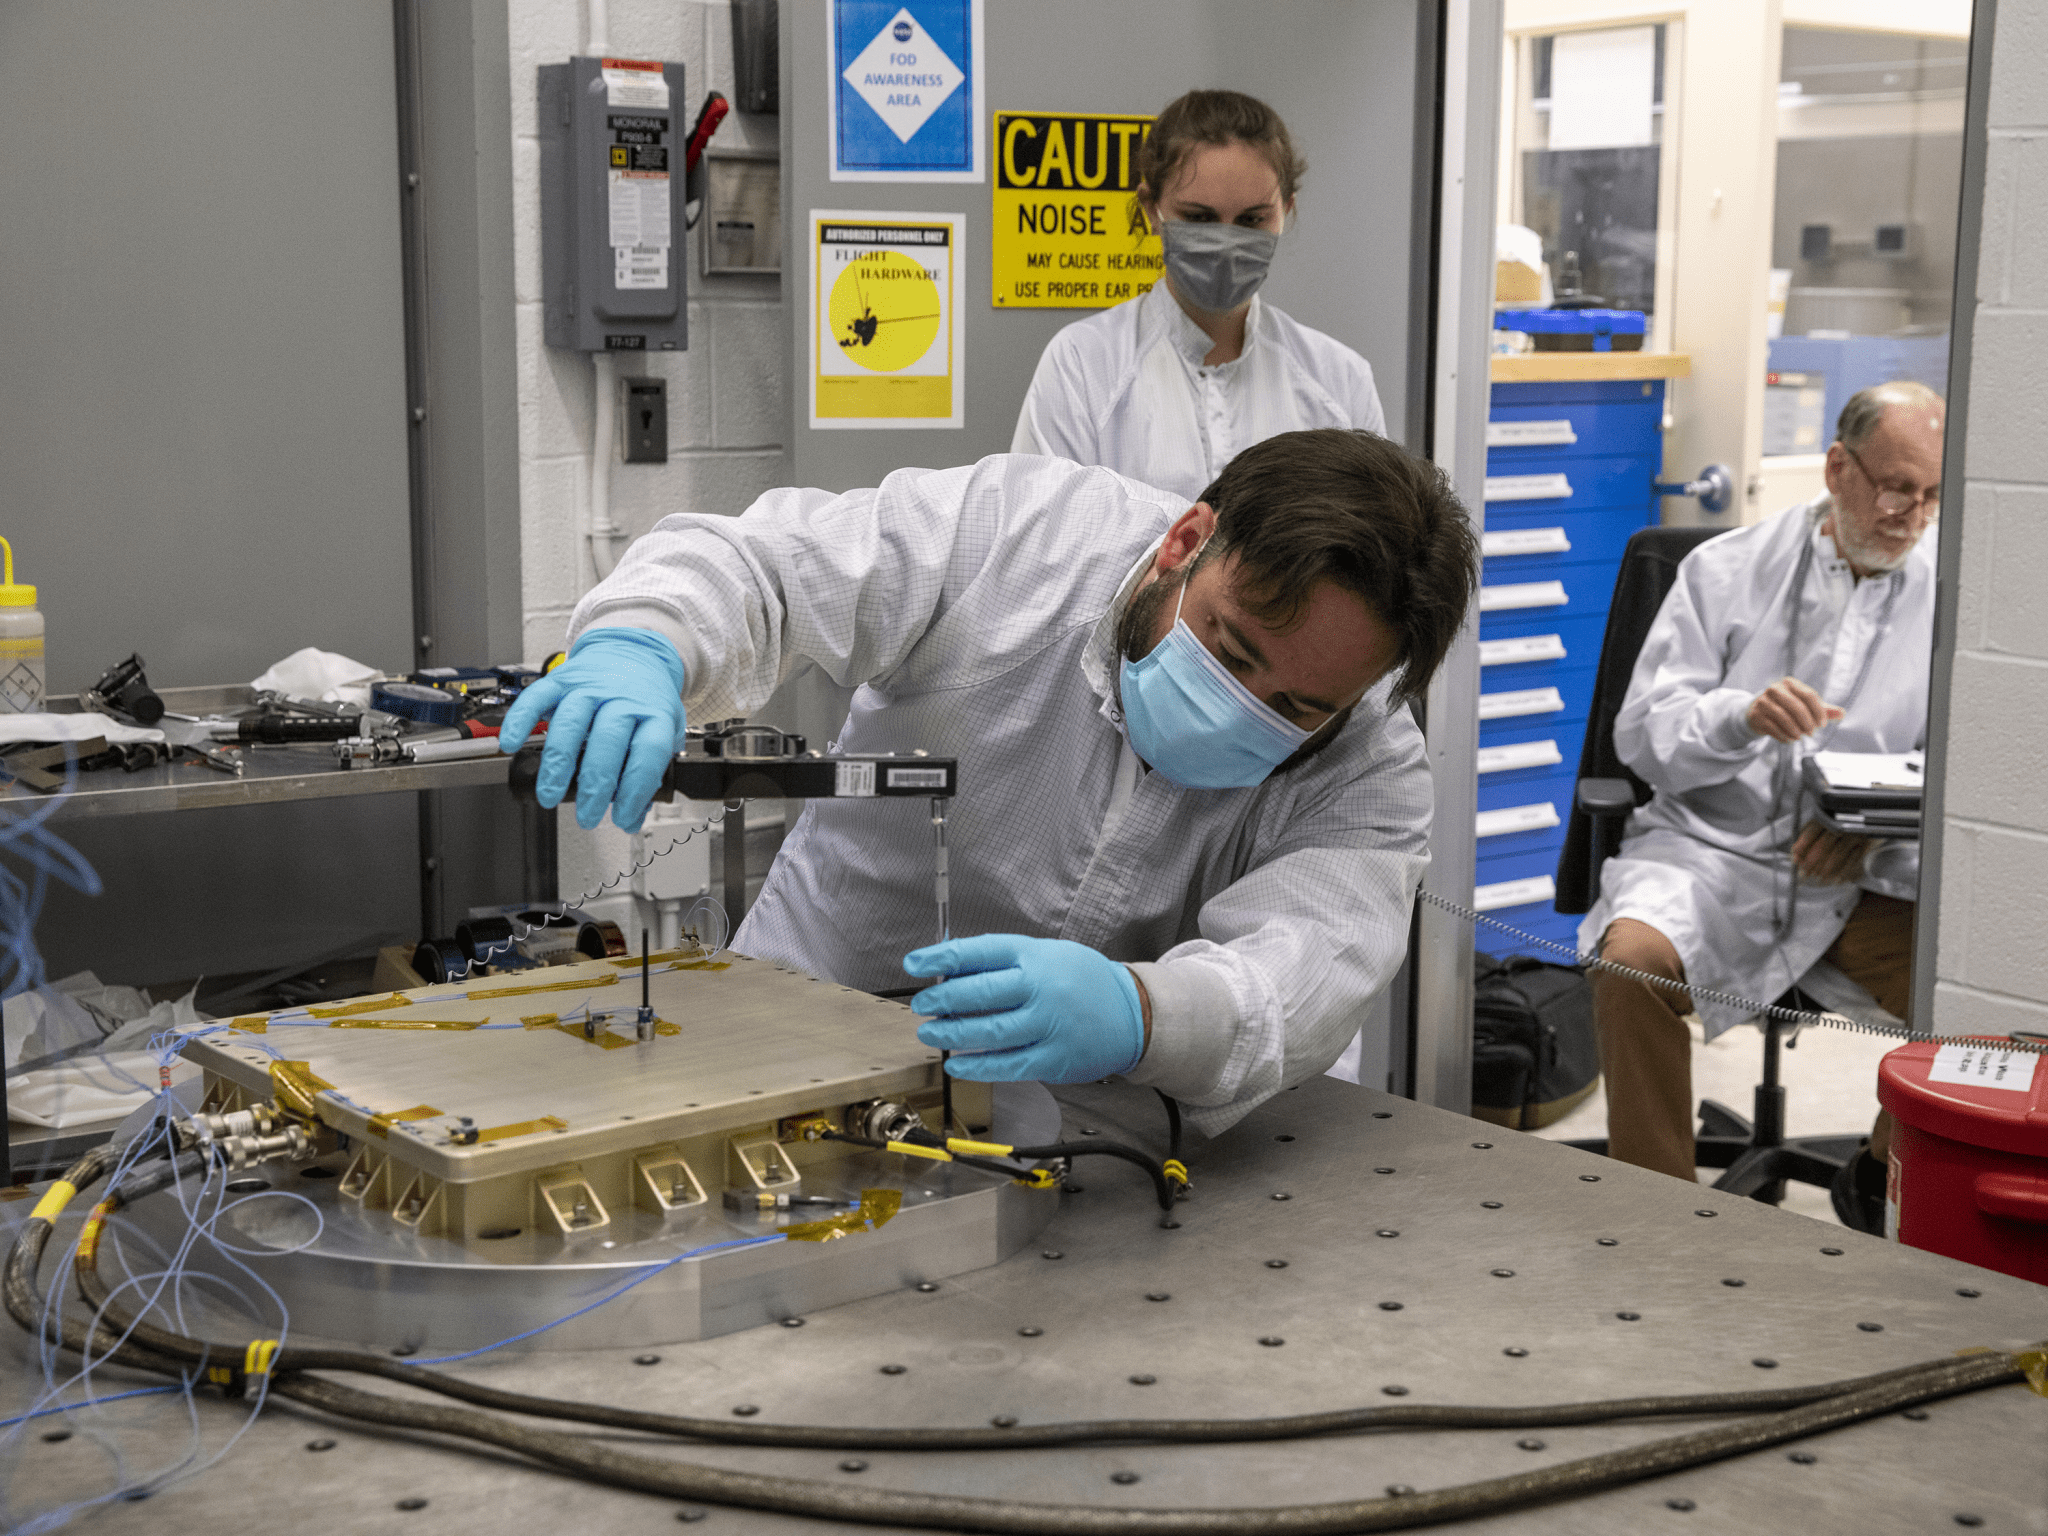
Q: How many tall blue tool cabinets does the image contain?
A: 1